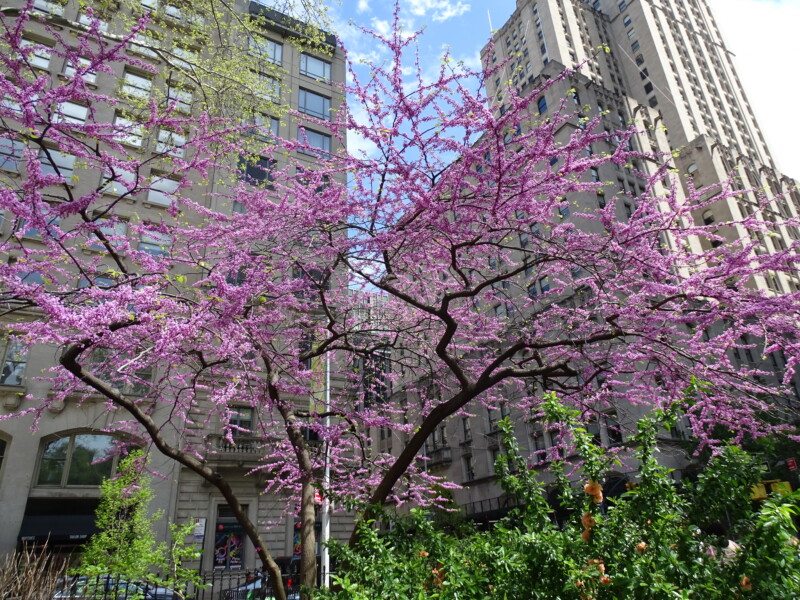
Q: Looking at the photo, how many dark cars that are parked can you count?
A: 2